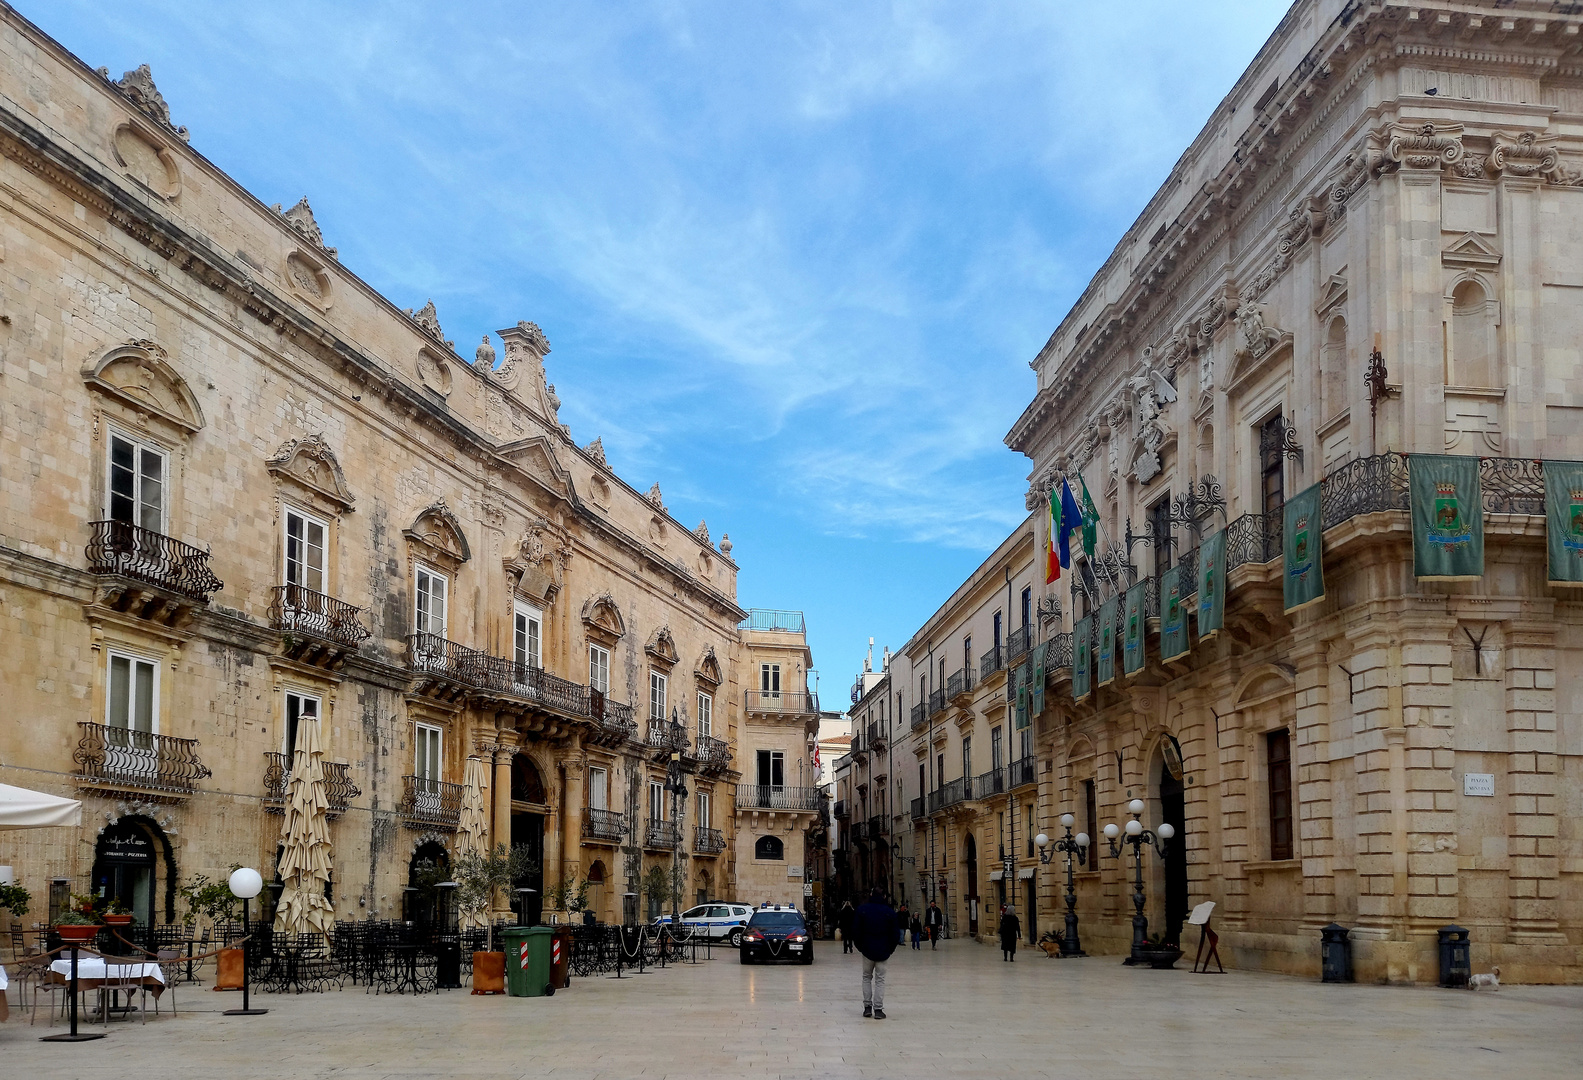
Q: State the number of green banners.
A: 10